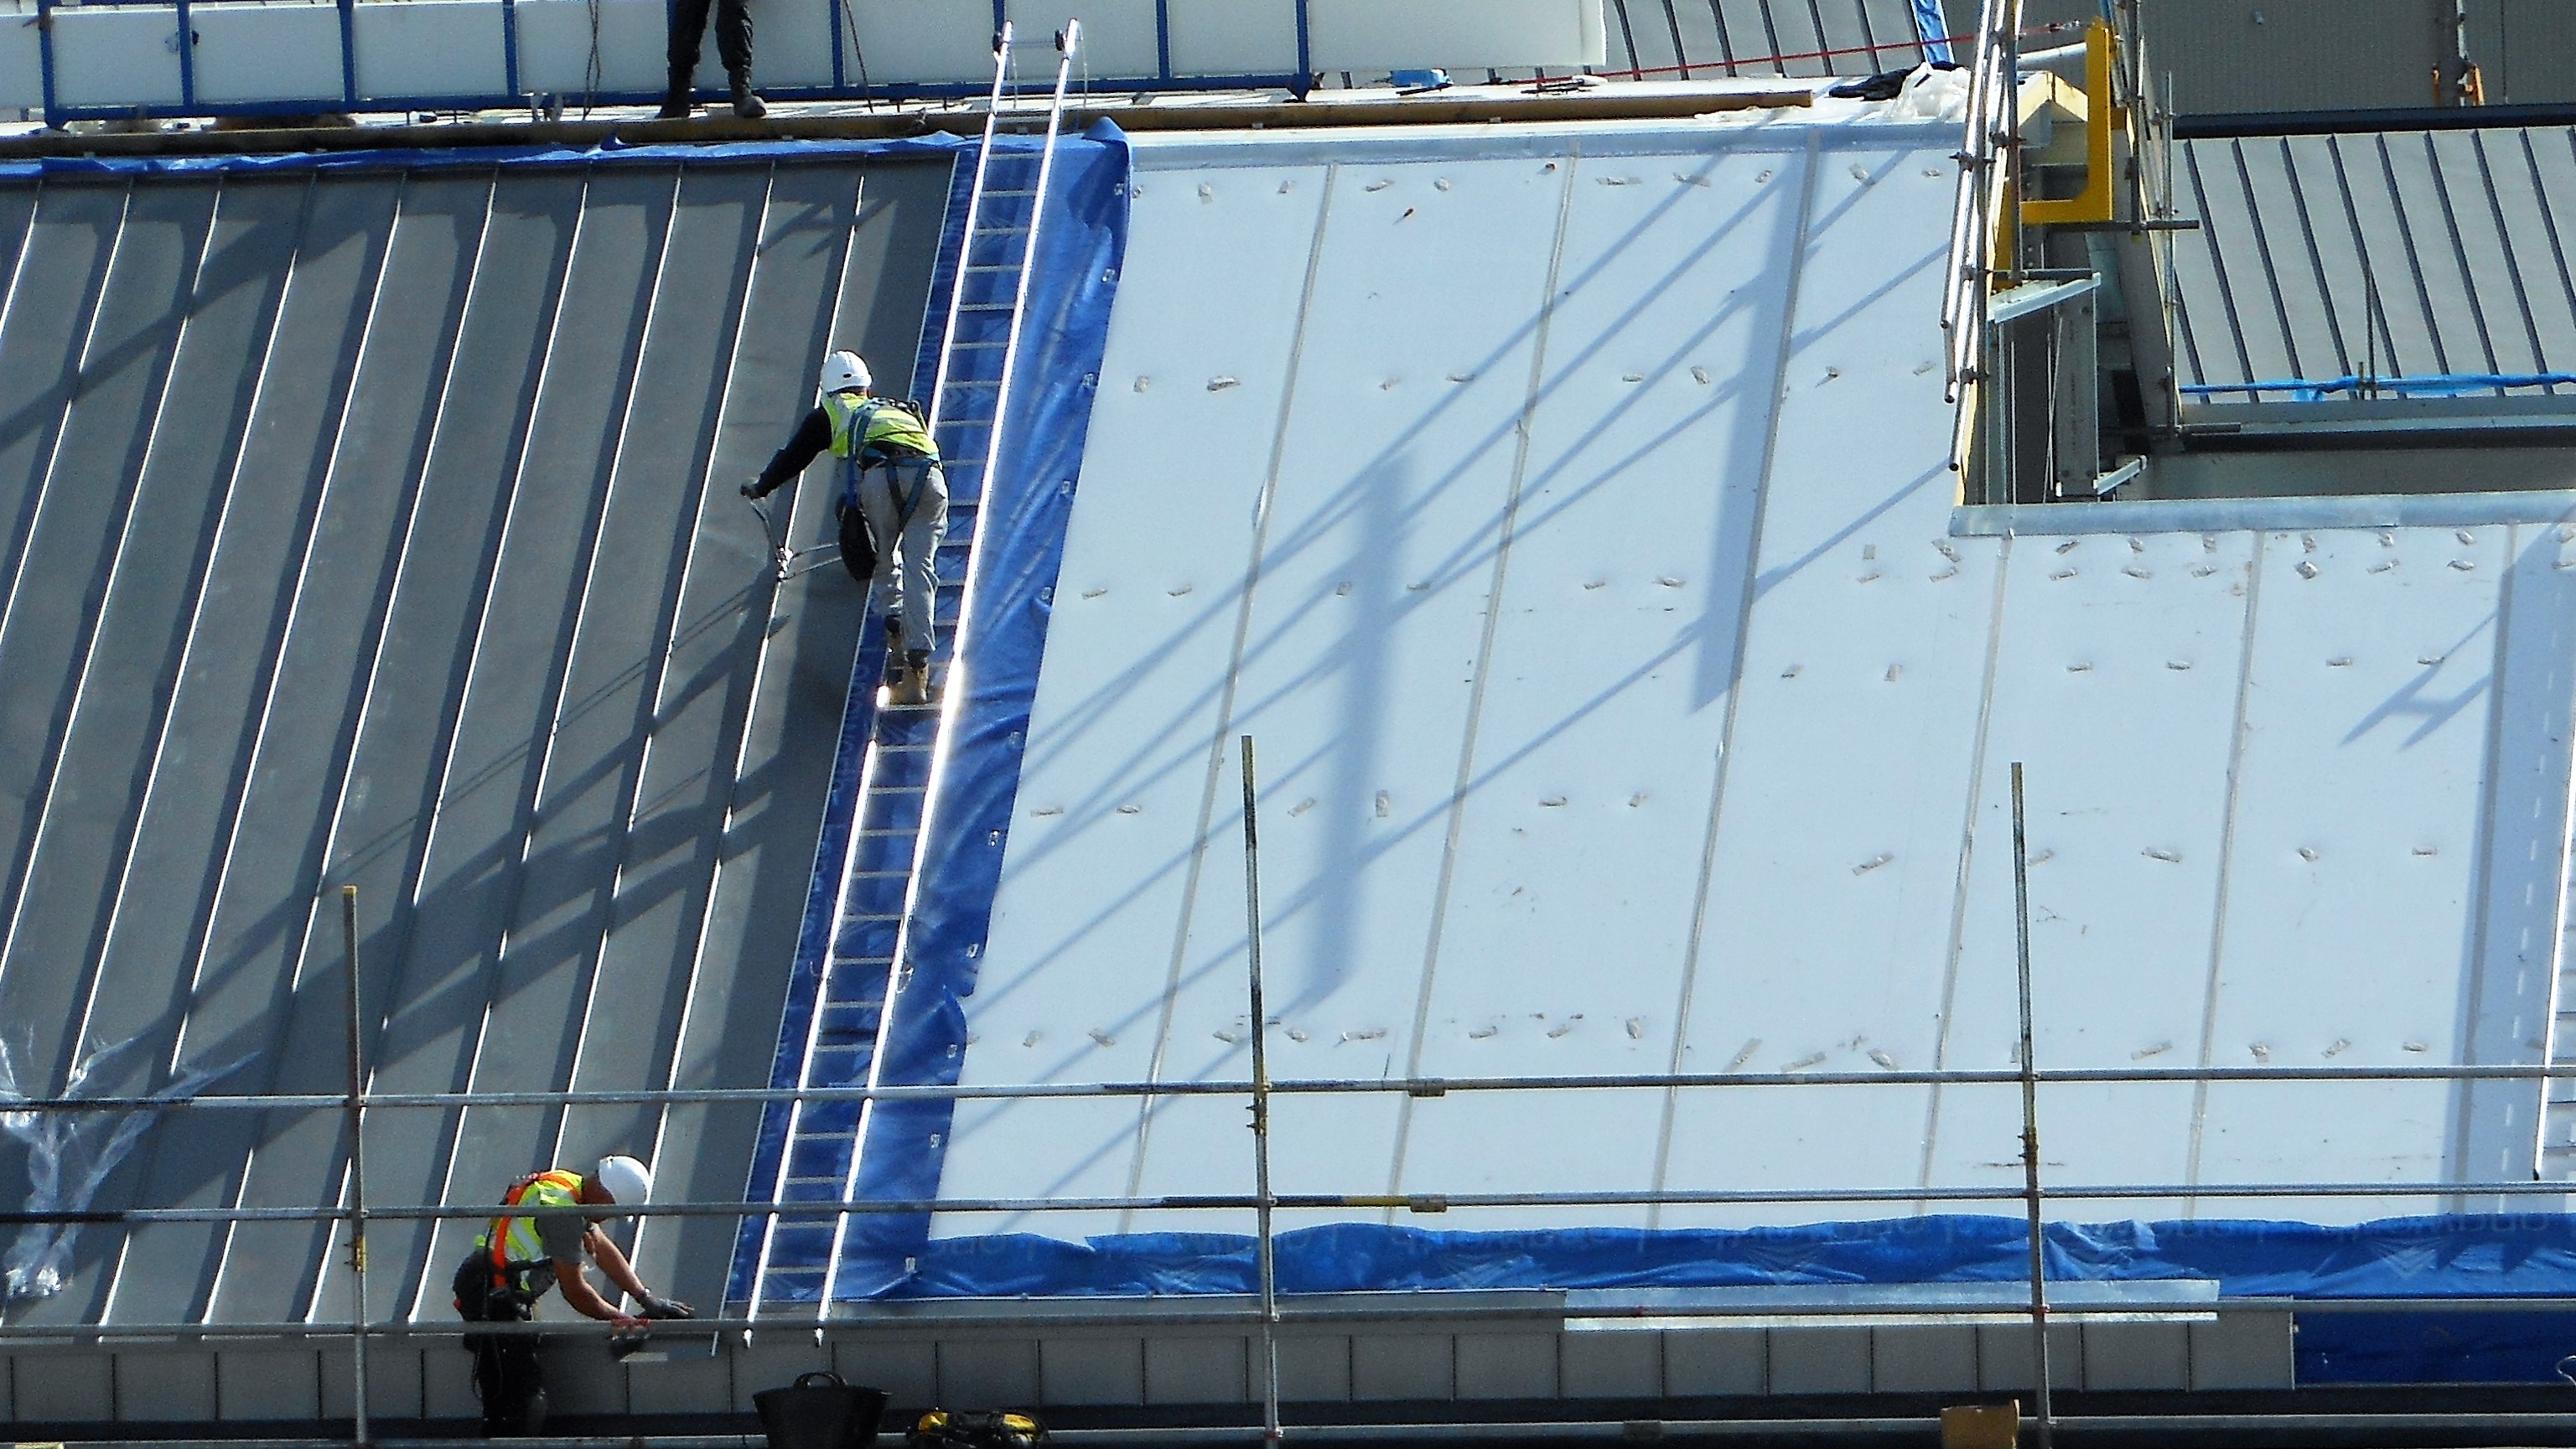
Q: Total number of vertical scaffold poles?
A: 3